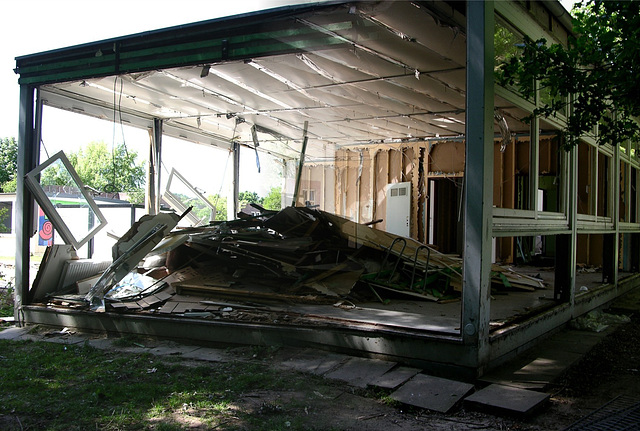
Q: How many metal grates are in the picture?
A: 1